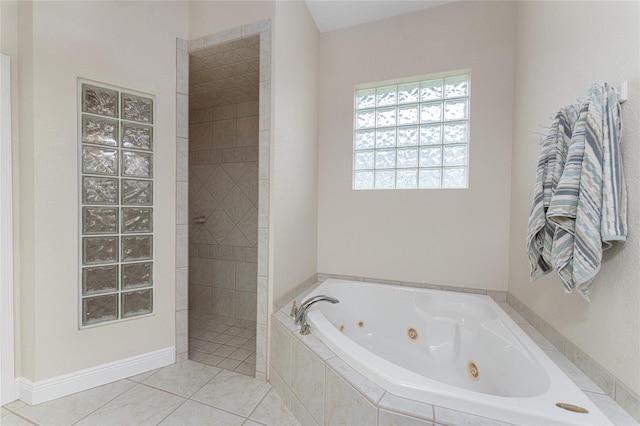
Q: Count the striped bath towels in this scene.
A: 2